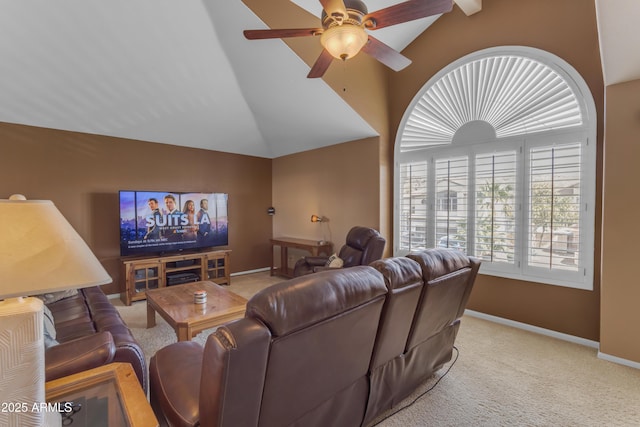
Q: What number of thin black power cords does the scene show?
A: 1